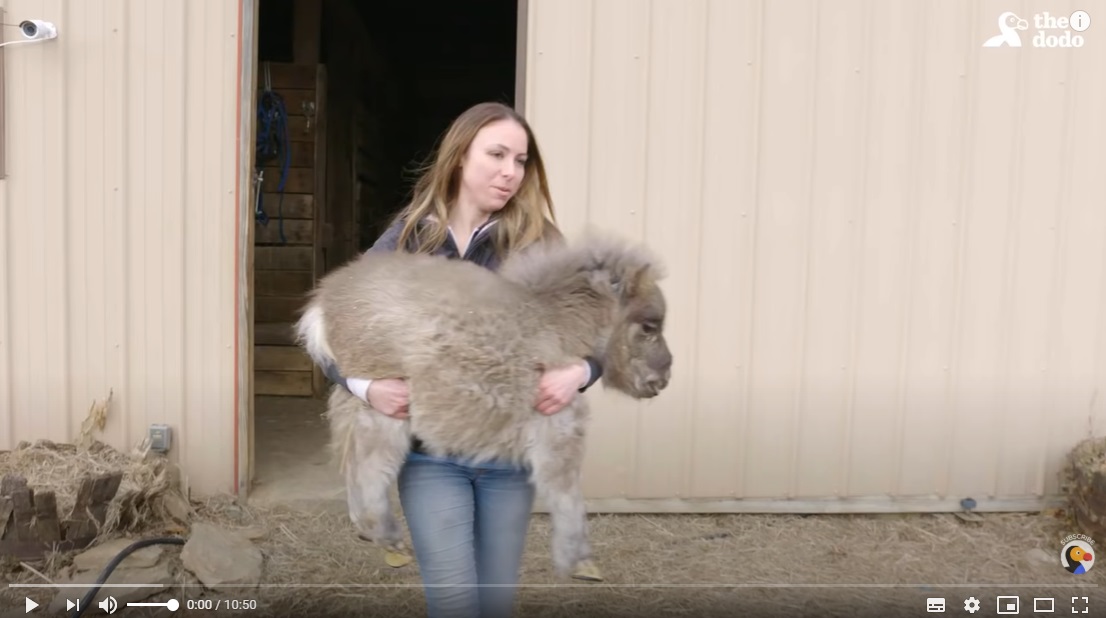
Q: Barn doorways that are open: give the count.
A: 1